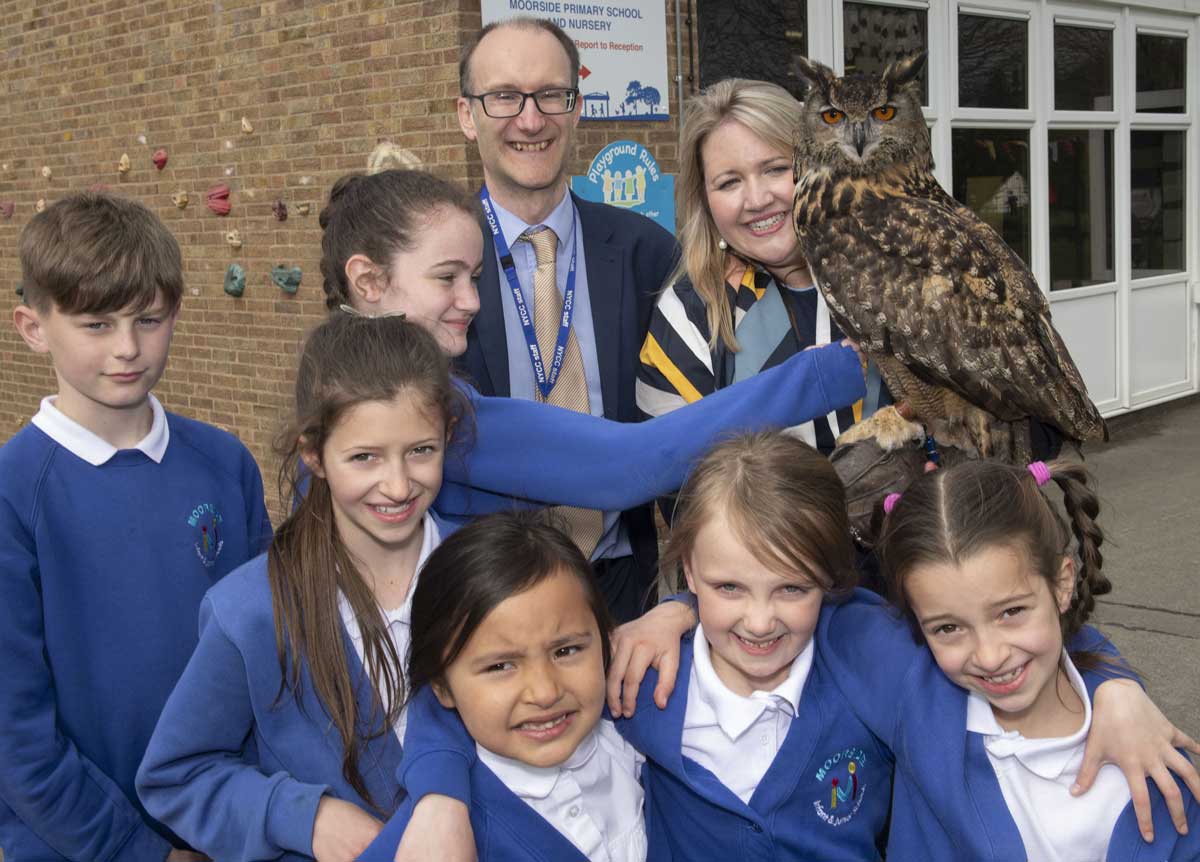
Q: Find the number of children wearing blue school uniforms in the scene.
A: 6